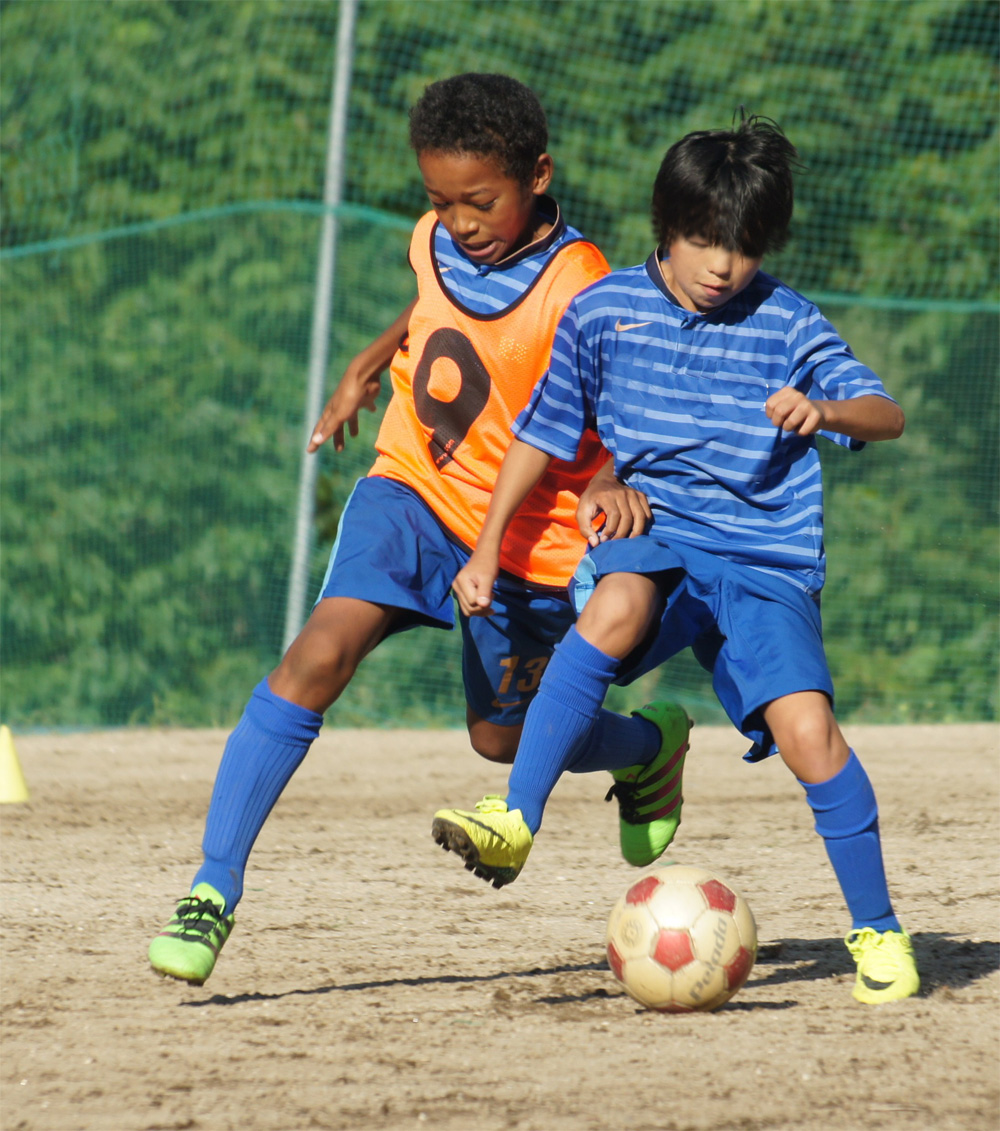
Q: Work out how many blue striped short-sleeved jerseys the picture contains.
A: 2